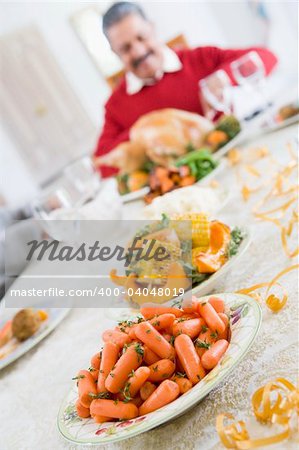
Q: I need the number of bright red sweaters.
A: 1